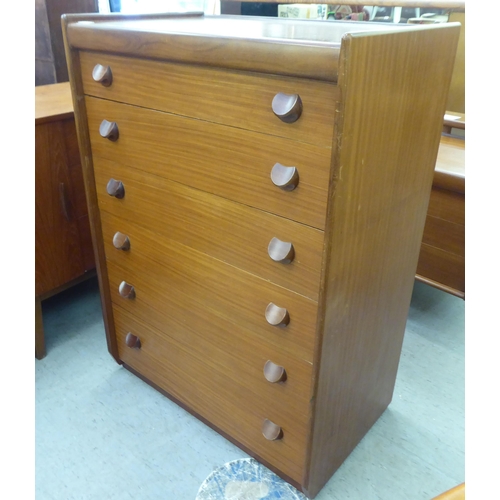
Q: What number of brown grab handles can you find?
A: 12